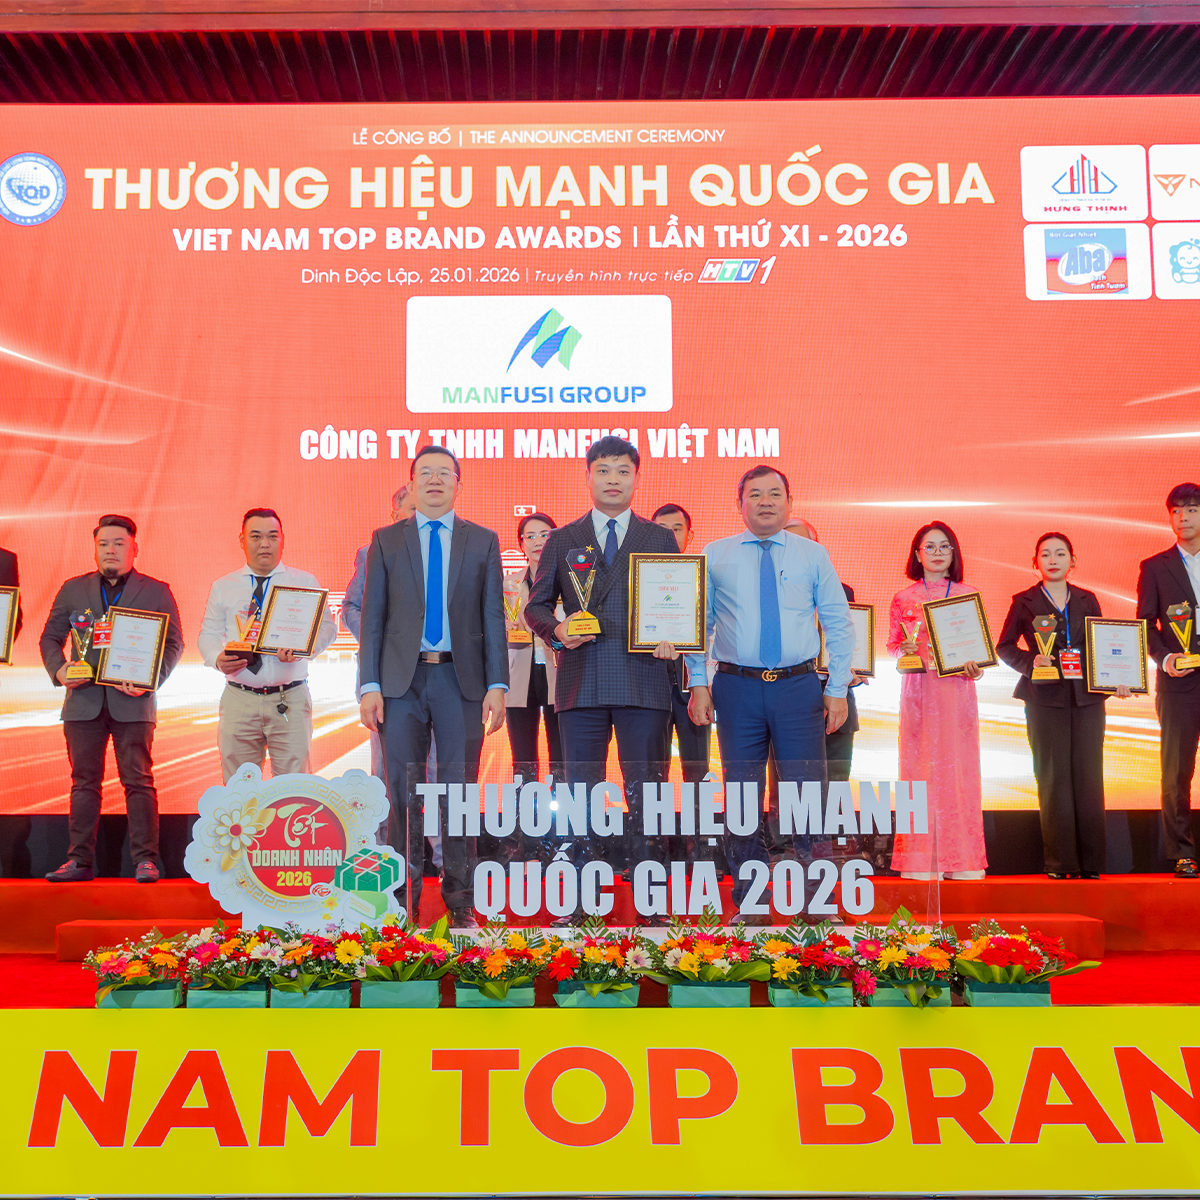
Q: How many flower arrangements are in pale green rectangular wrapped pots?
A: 10